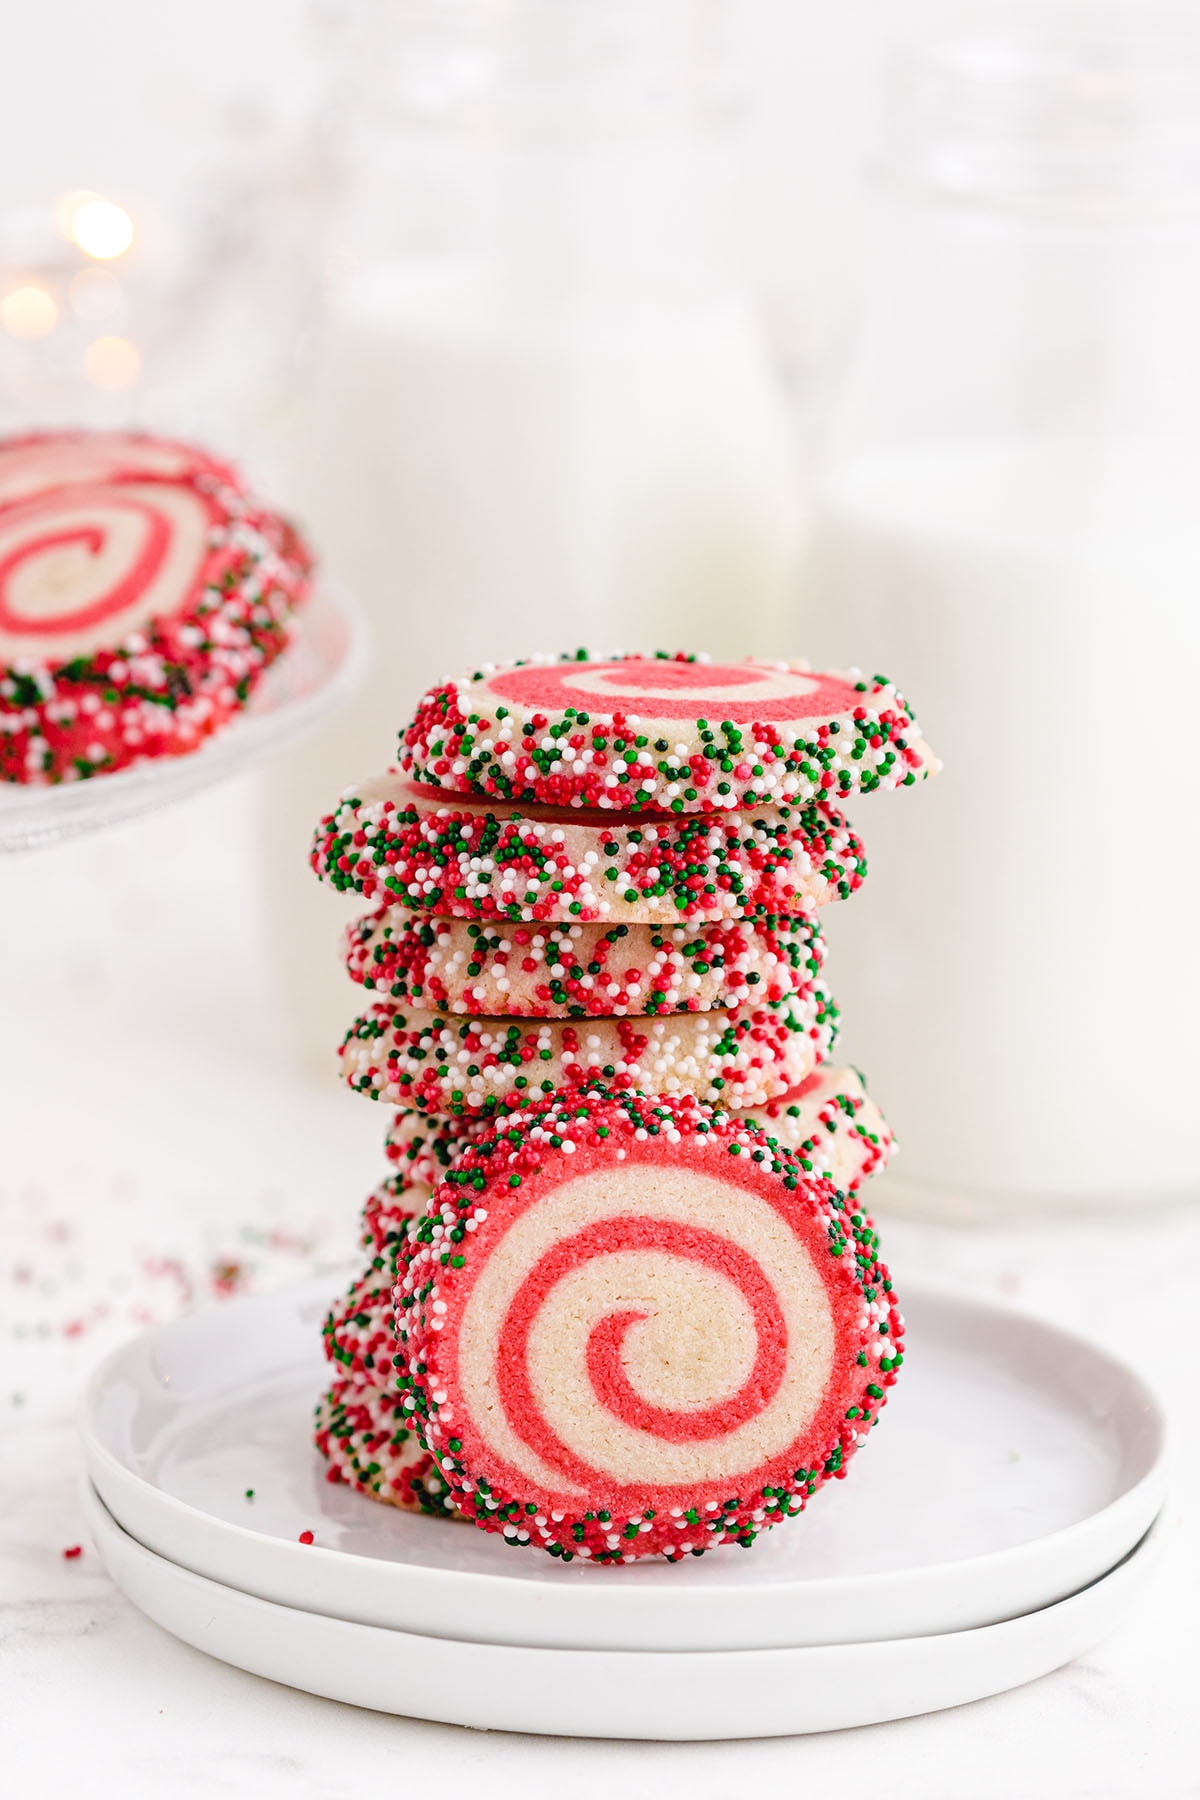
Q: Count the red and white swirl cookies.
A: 11